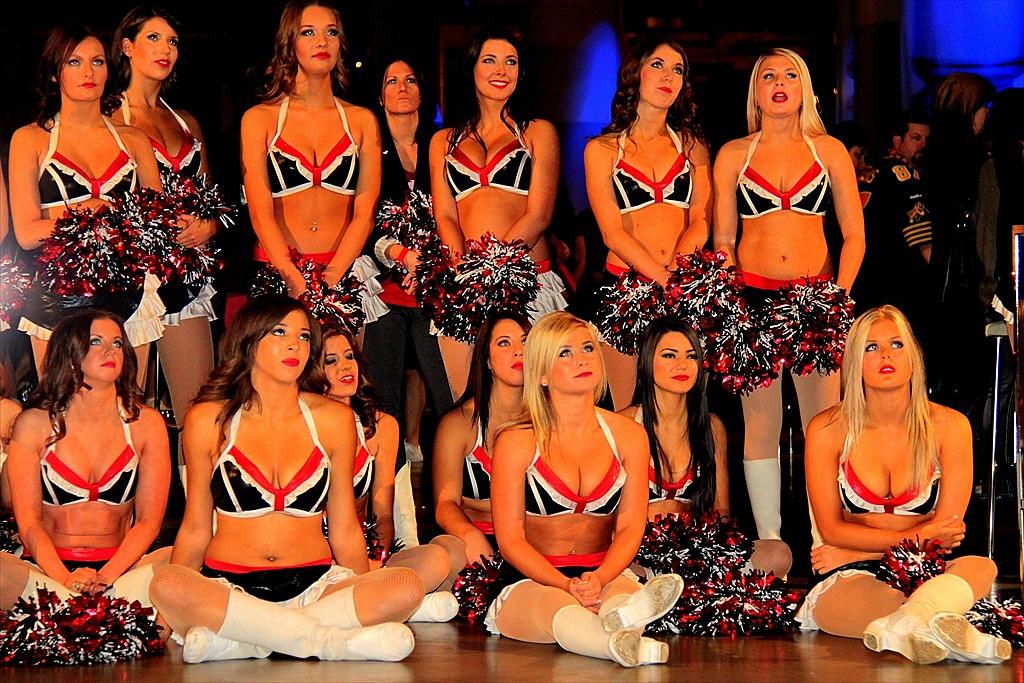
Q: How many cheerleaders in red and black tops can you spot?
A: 13